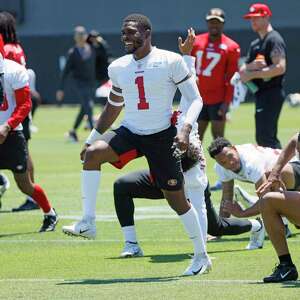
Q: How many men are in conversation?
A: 2